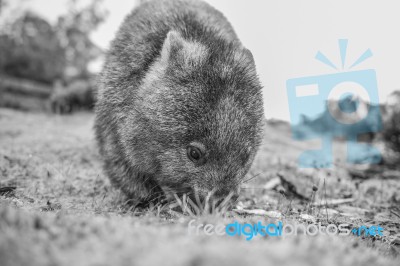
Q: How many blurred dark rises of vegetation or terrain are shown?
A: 2